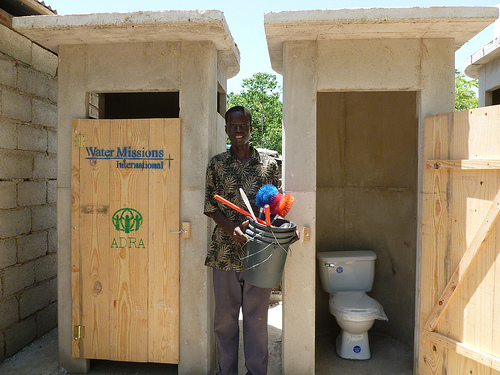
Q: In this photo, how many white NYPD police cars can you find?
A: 0